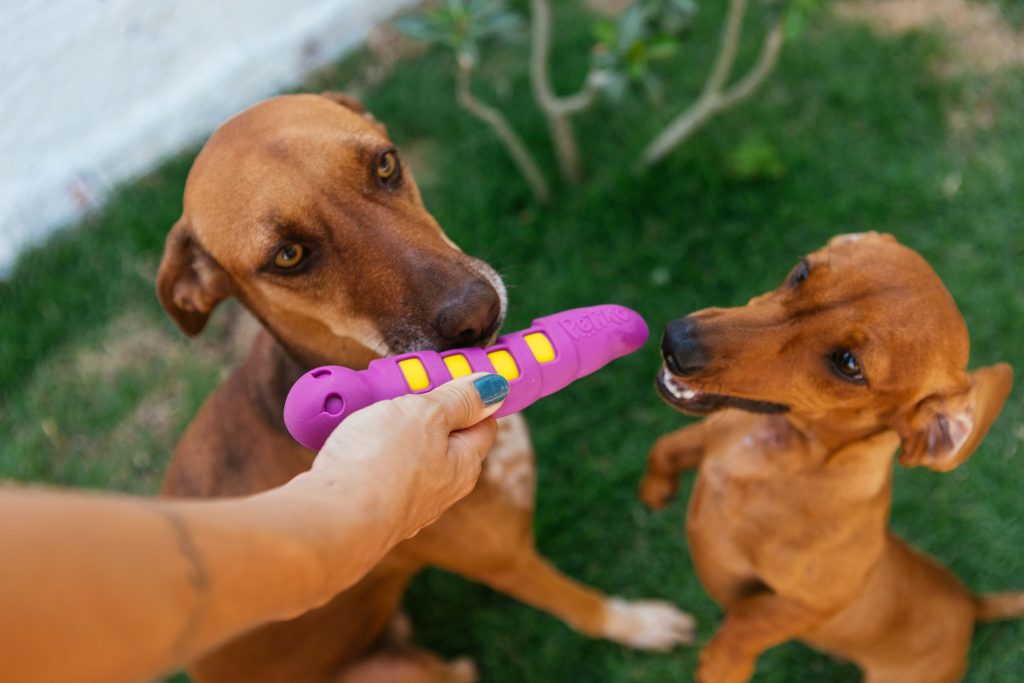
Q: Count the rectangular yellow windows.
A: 4